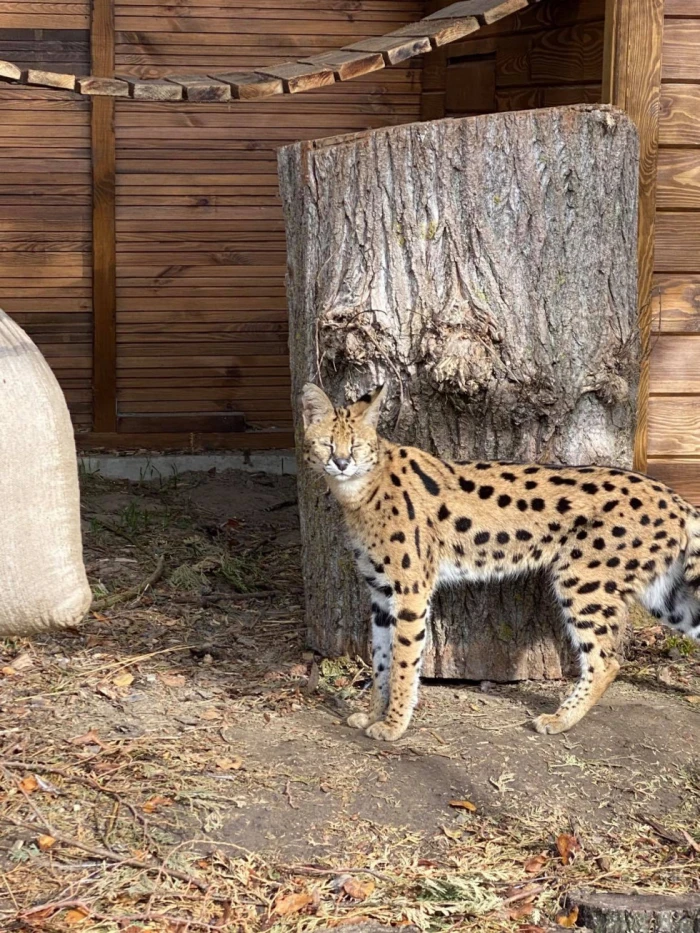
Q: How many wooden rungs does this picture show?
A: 11